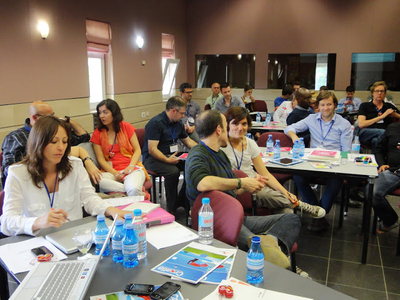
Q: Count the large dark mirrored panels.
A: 3